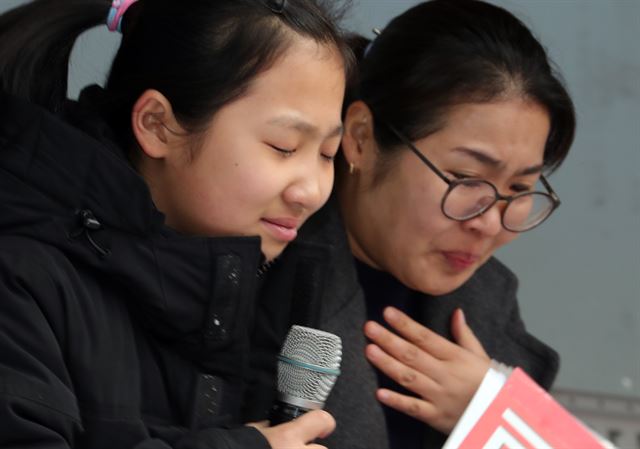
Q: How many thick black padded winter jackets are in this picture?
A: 1